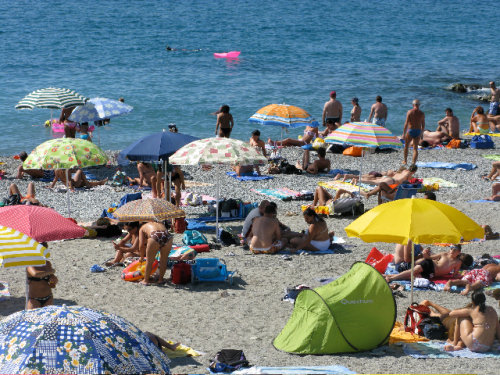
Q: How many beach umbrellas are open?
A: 12